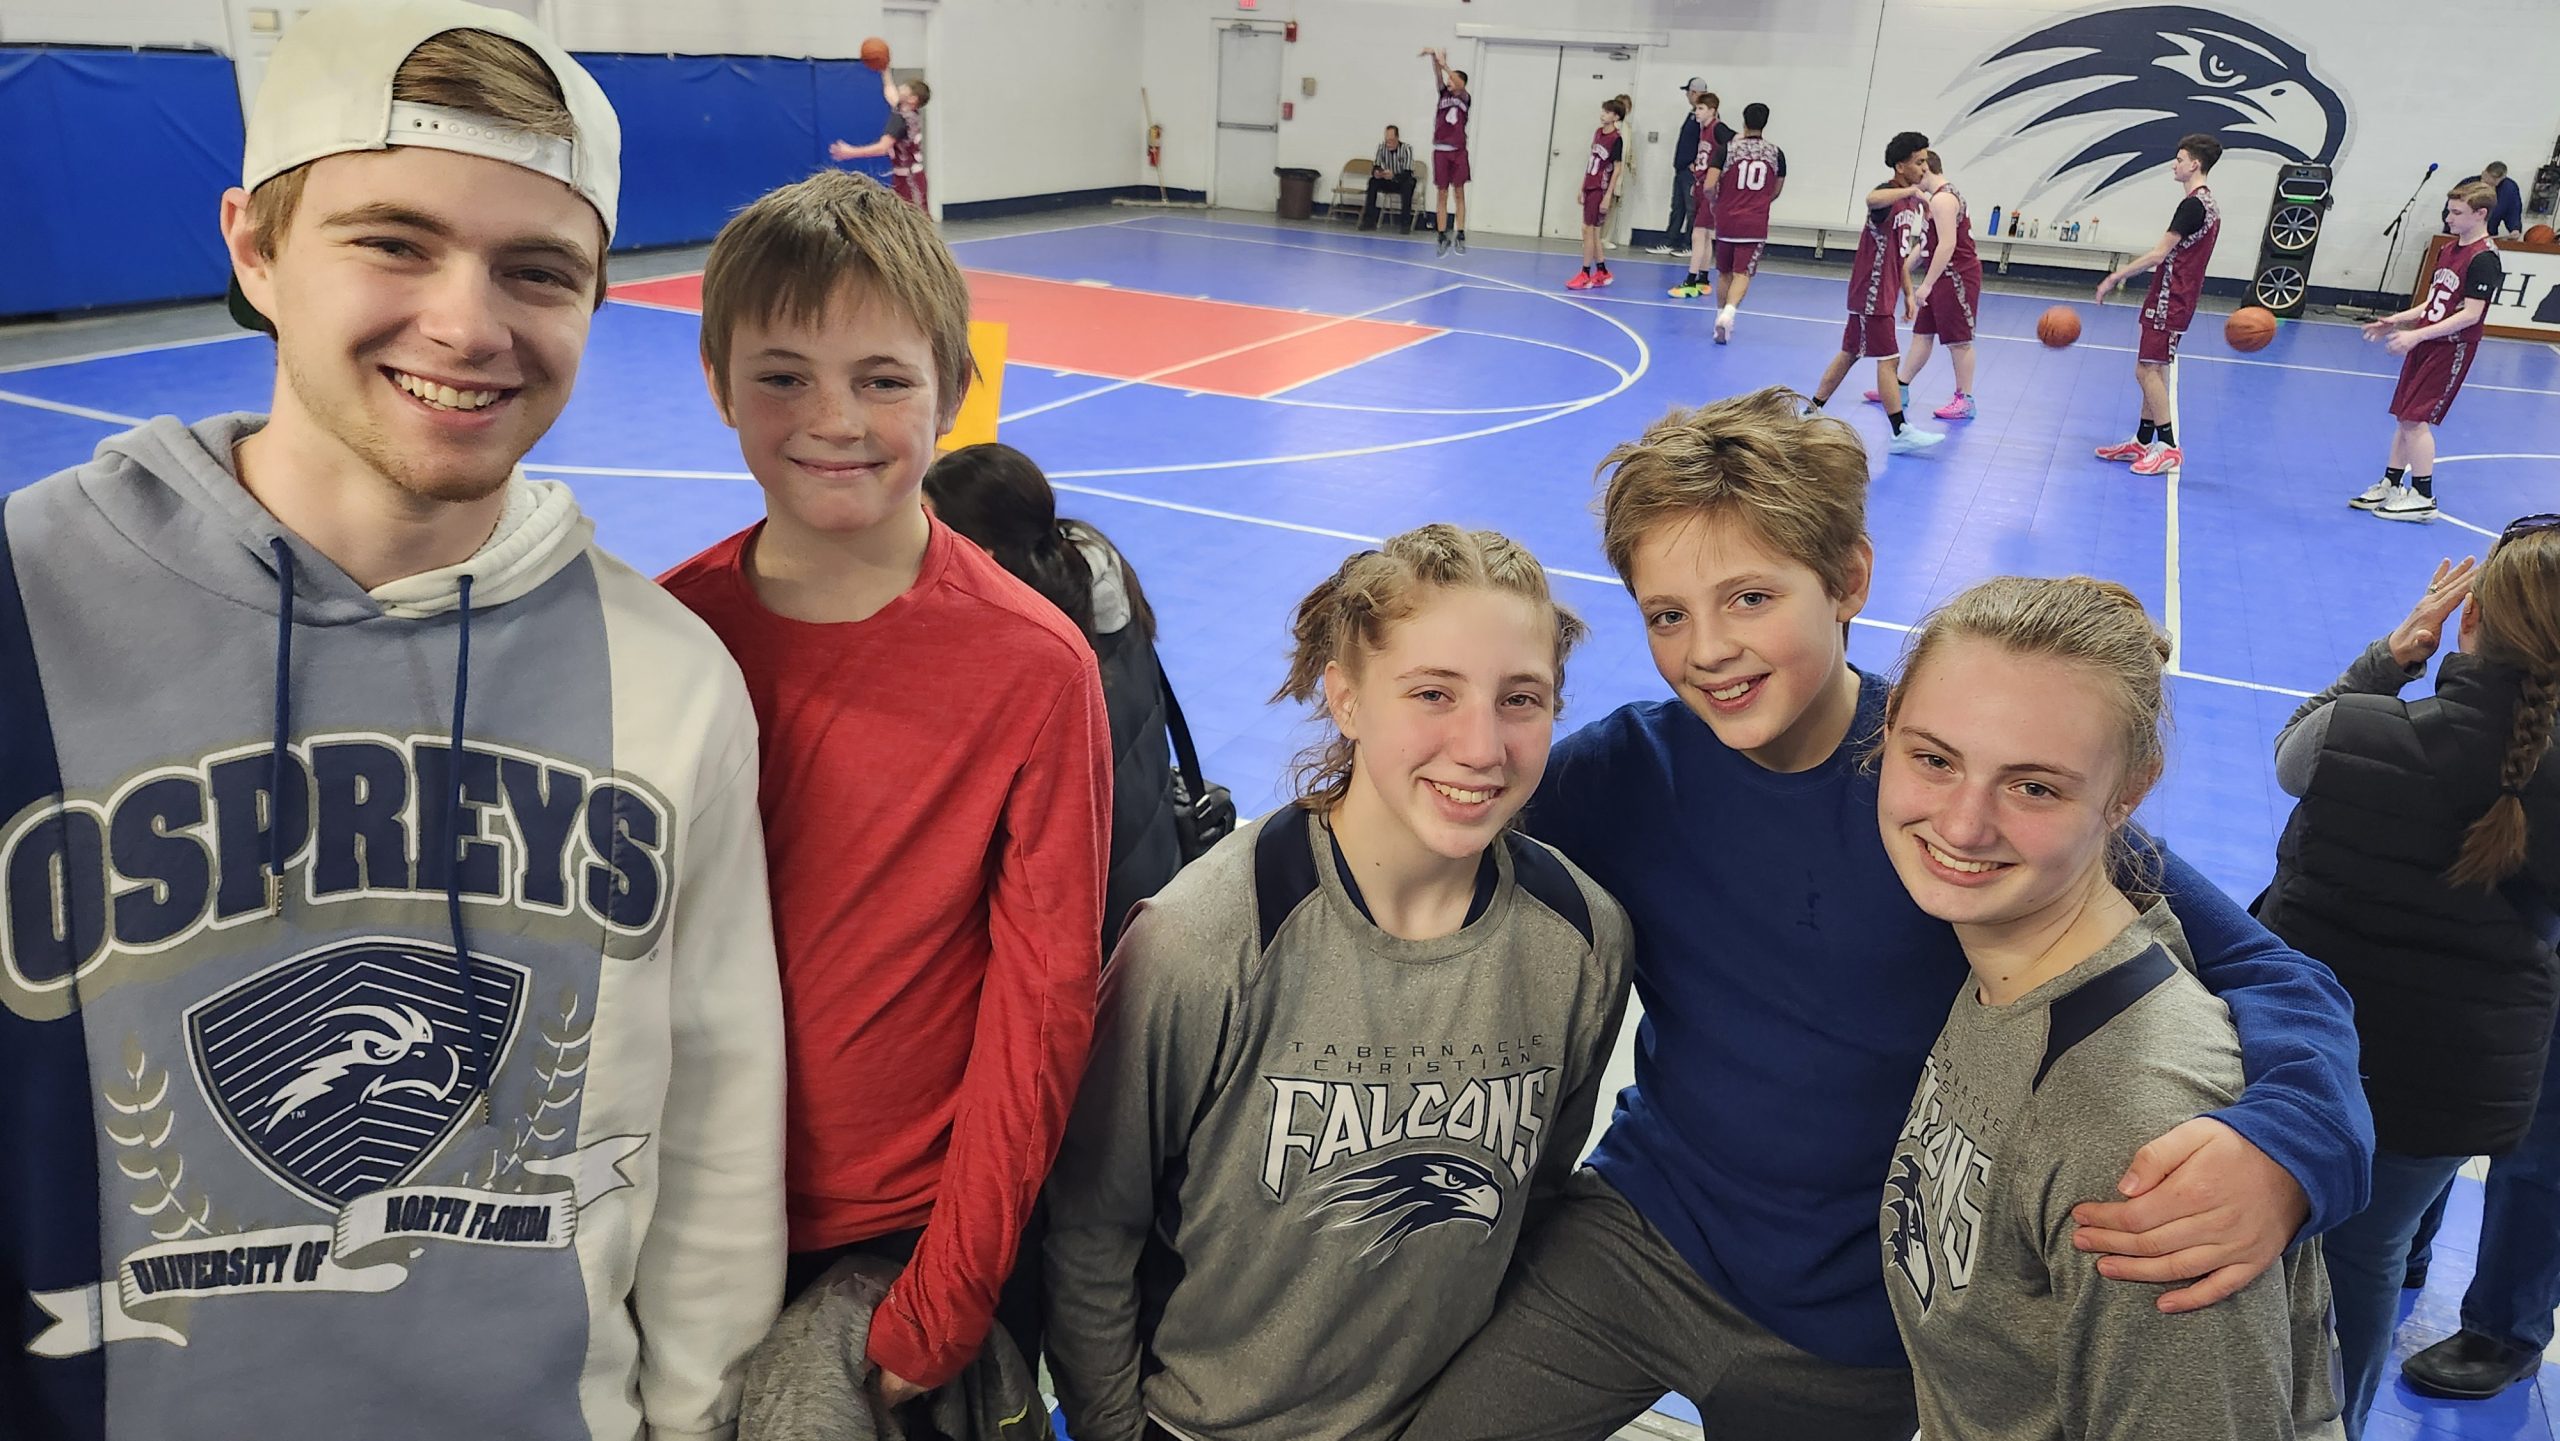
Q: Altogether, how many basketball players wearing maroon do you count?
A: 9